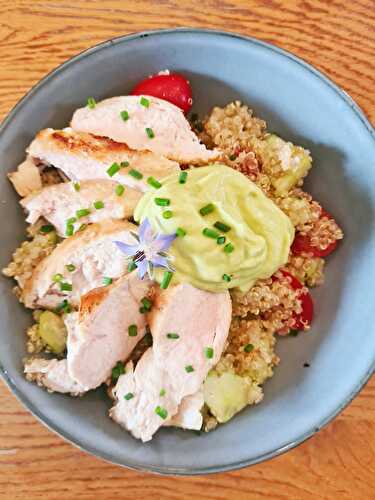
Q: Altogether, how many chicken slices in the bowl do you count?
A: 6